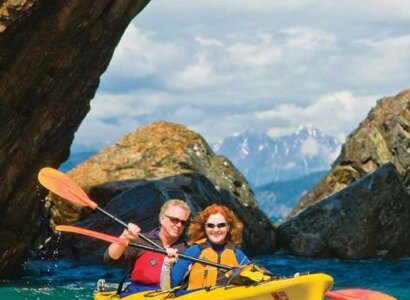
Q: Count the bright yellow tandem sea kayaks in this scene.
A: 1